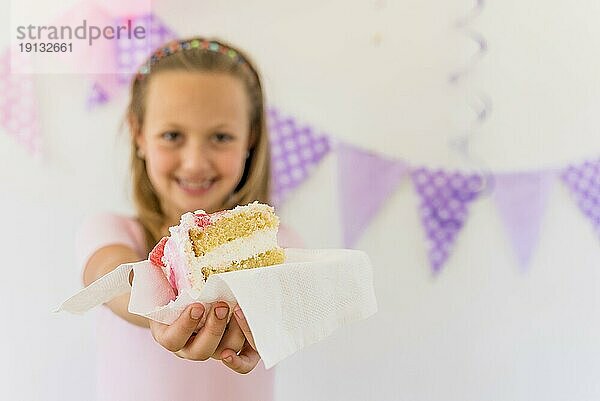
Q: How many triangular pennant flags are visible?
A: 8